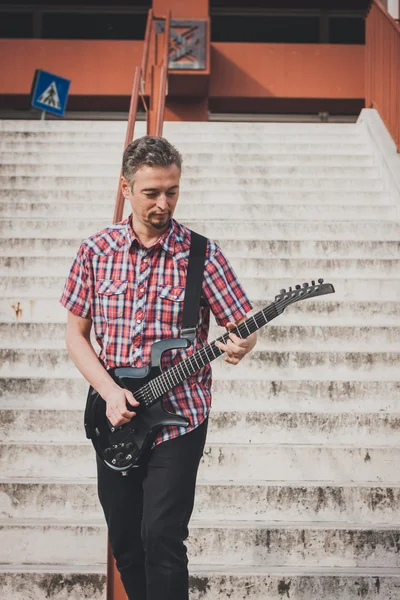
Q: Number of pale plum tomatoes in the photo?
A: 0